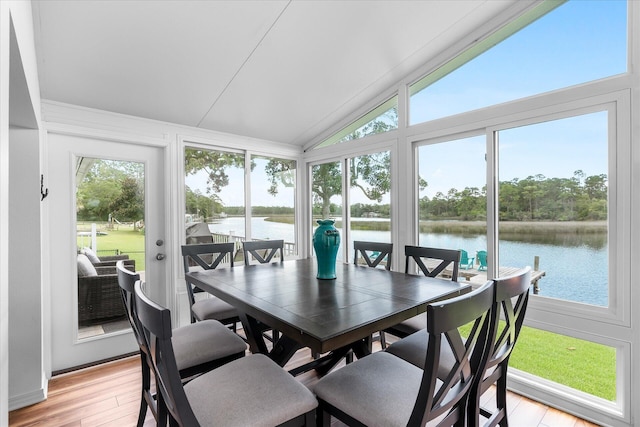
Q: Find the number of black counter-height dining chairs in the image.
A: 8